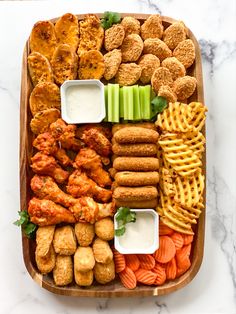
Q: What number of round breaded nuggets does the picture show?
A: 14